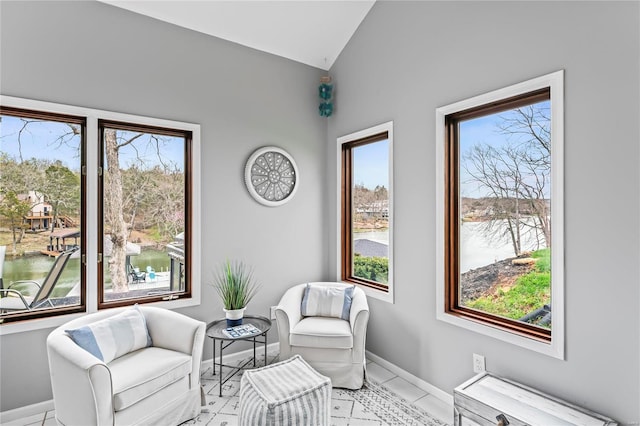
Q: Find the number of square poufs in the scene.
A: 1